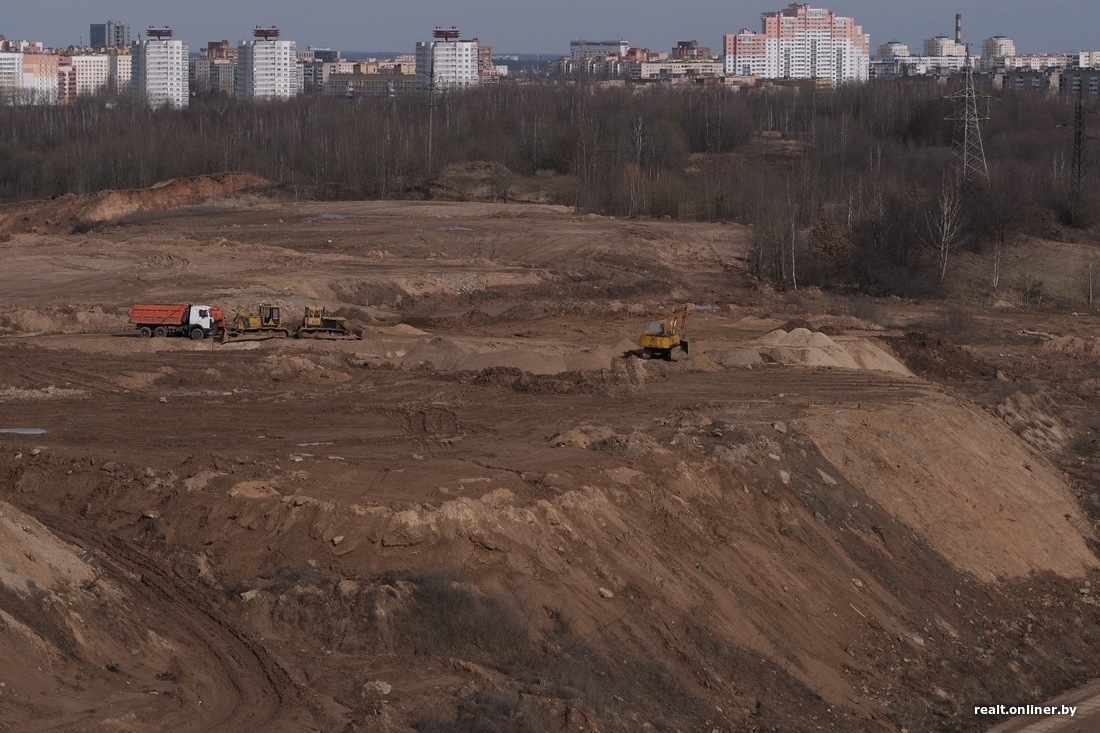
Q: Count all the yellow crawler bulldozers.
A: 2